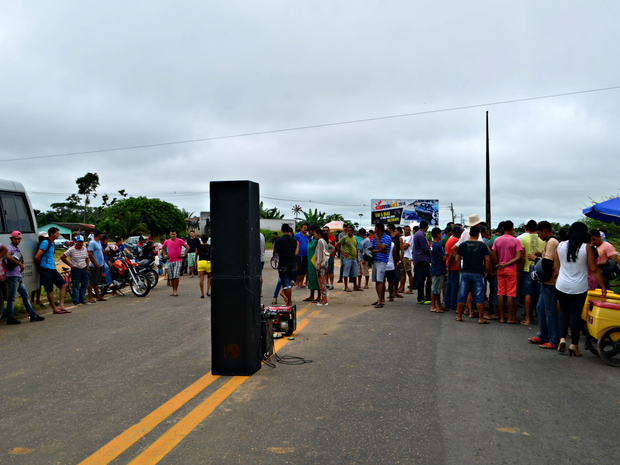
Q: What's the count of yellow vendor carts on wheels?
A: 1